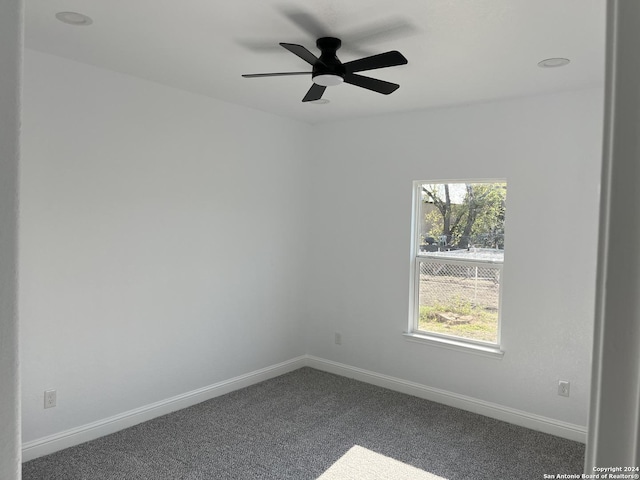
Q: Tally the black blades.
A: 5